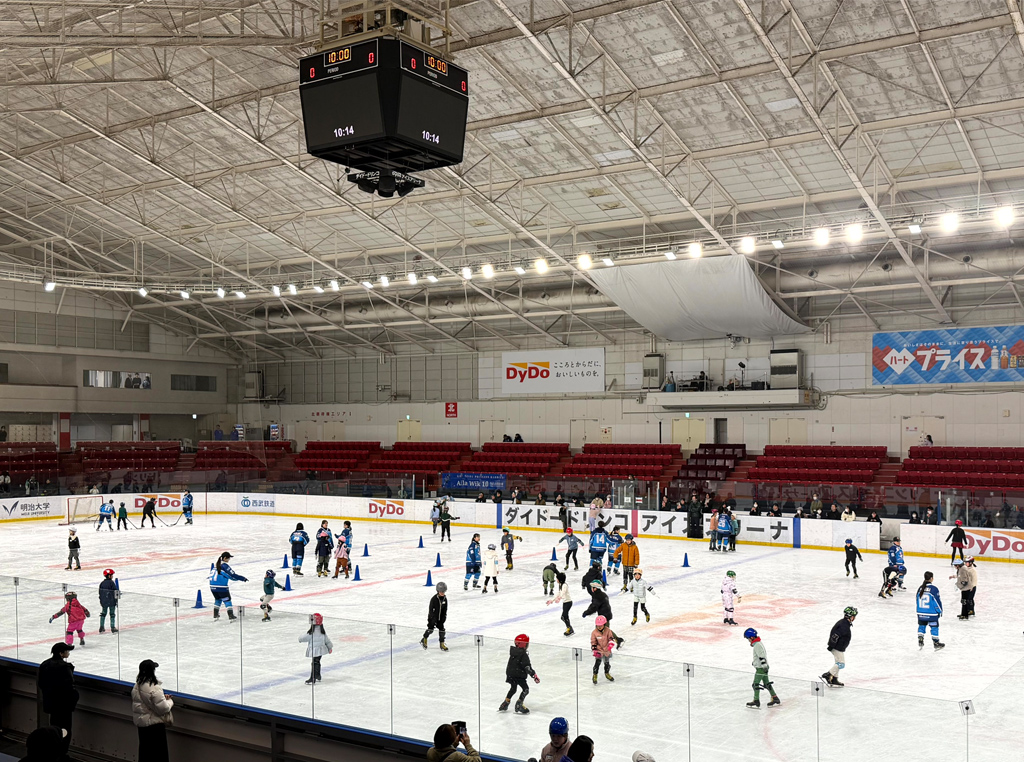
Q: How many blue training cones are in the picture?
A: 13